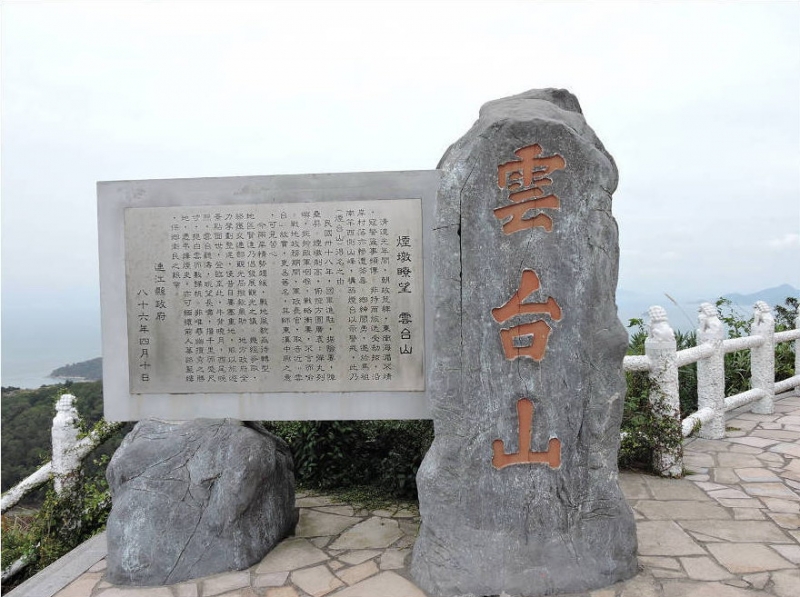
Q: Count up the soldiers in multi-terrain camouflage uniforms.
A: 0